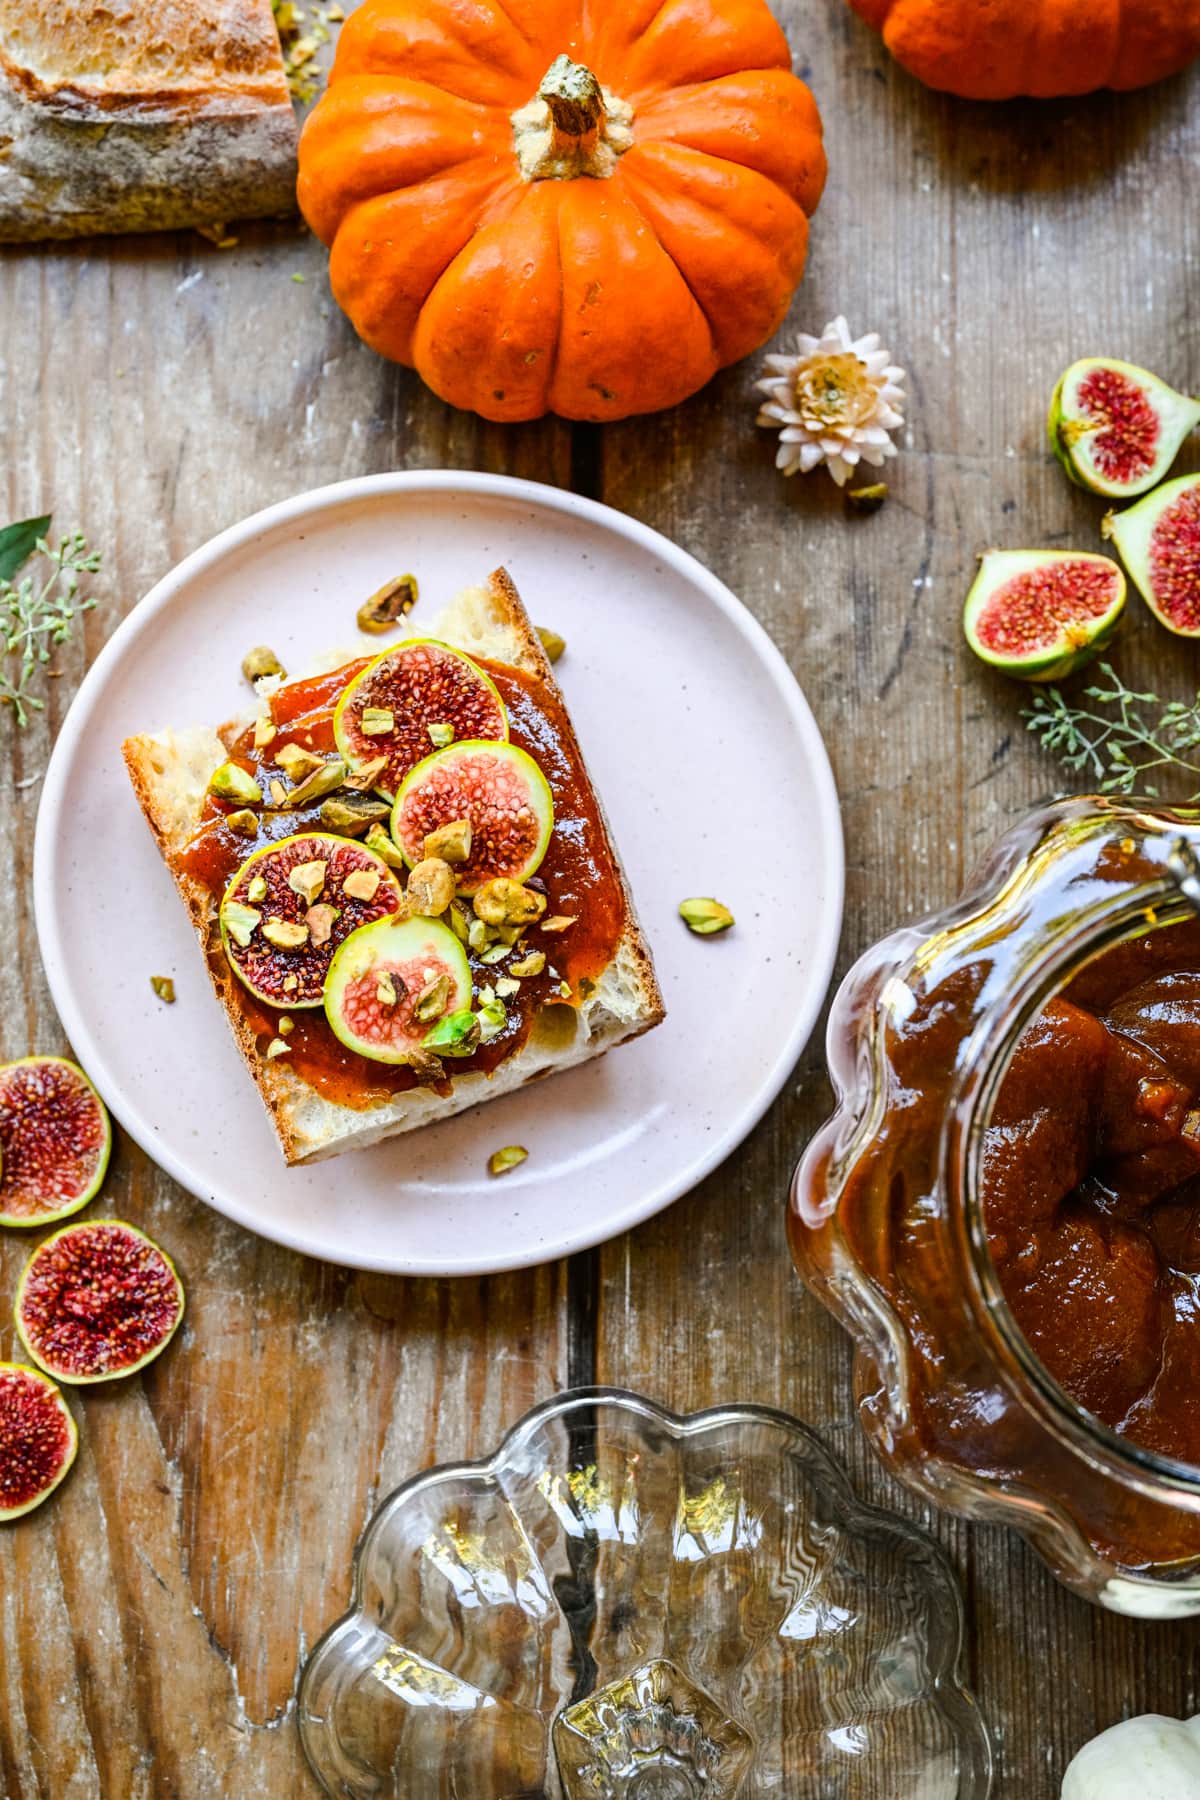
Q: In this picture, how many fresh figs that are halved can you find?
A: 3